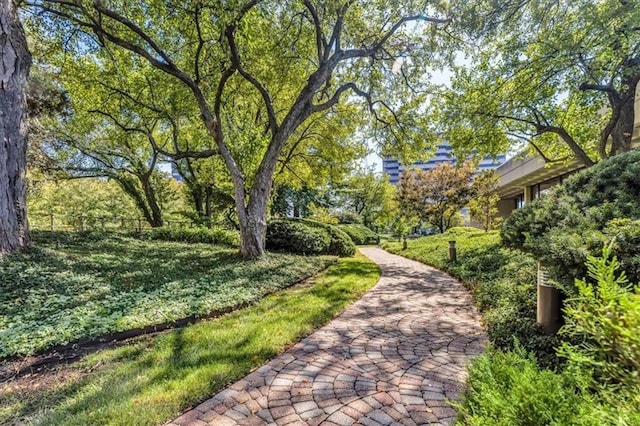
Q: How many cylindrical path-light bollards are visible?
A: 3